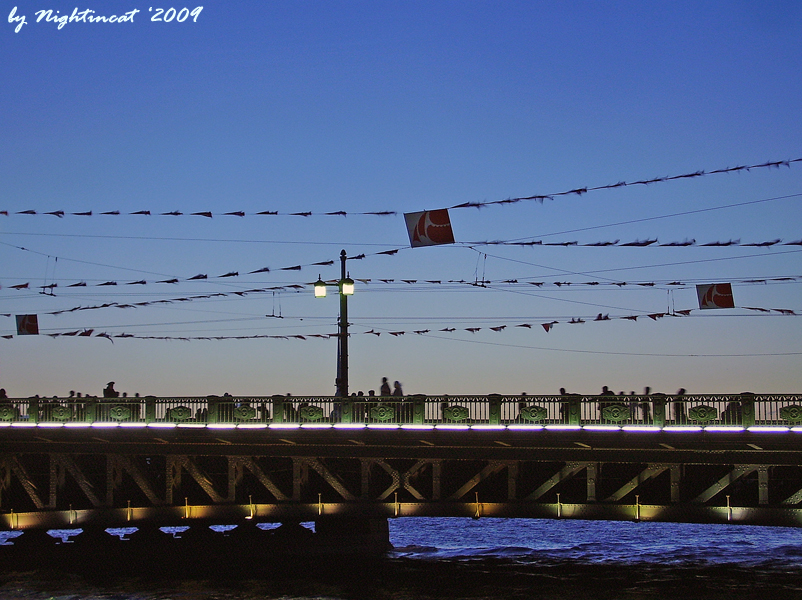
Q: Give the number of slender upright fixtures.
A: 11